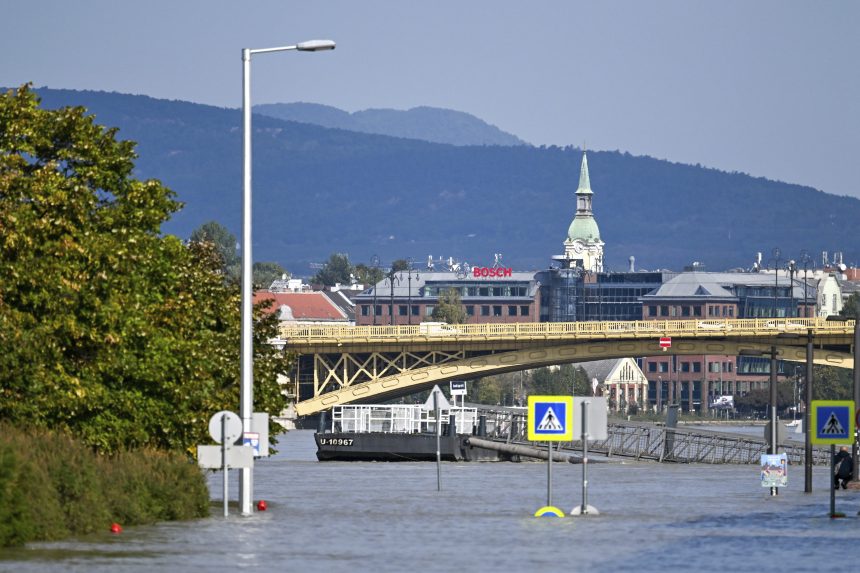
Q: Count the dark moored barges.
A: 1